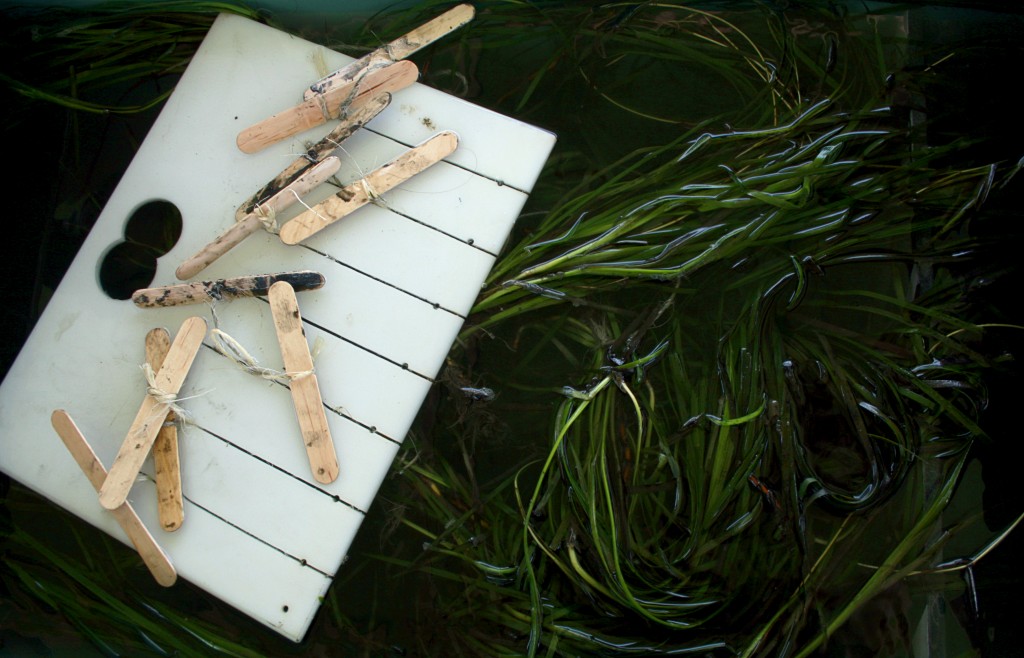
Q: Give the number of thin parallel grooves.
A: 7